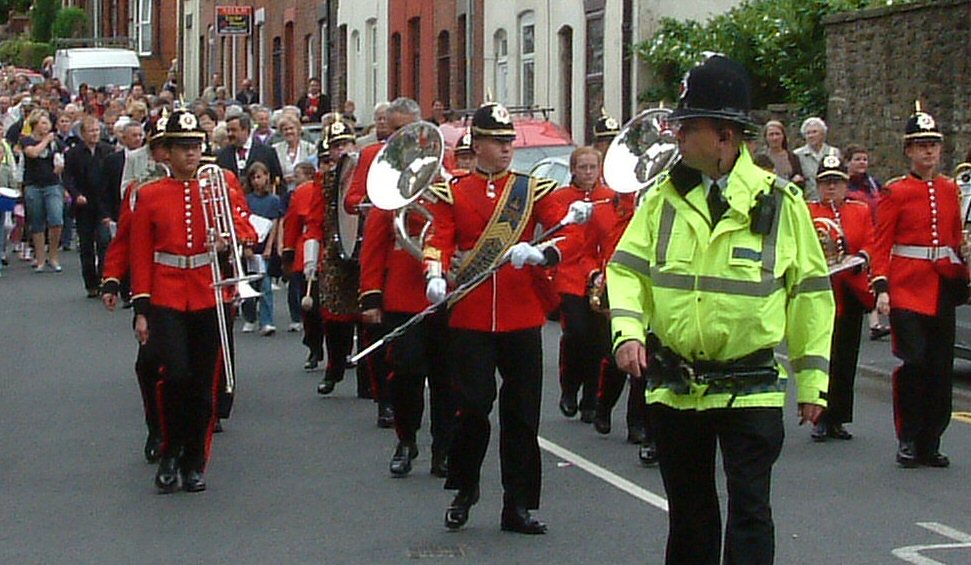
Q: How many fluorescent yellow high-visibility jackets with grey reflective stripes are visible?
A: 1